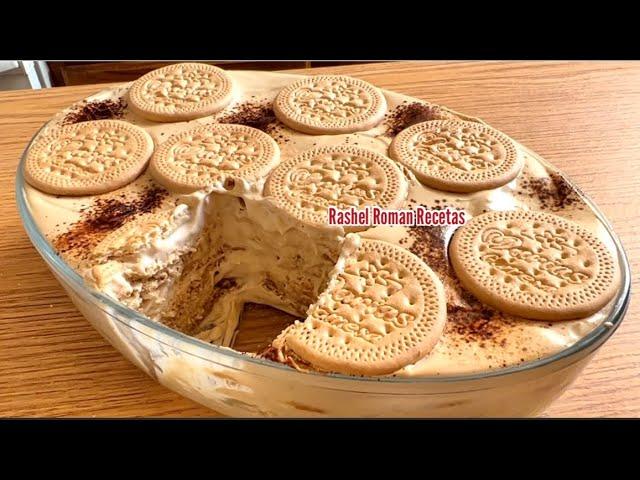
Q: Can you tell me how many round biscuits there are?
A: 8